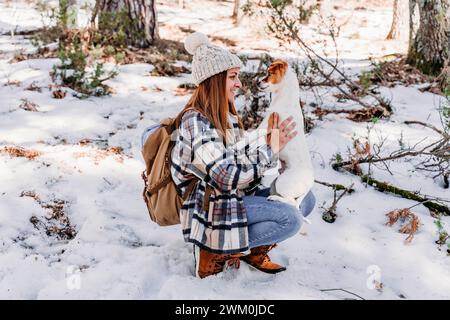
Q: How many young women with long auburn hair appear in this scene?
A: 1